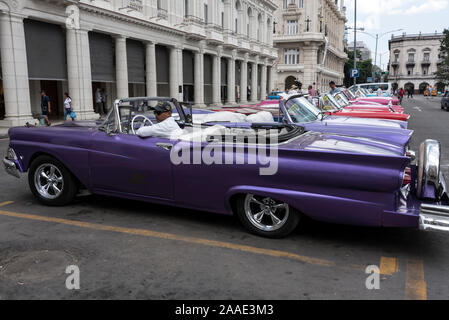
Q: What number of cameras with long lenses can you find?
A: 0